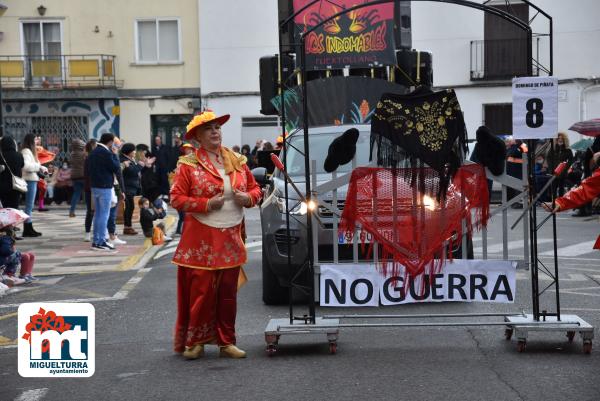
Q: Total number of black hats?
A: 2